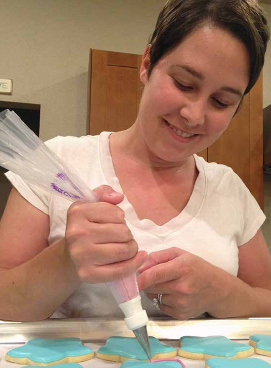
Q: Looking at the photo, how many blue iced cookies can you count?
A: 7